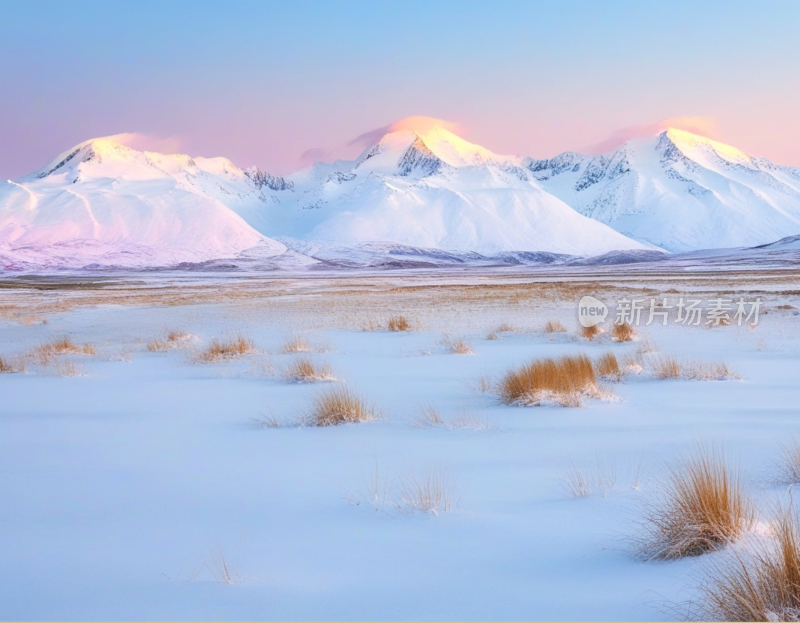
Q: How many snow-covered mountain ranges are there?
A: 3